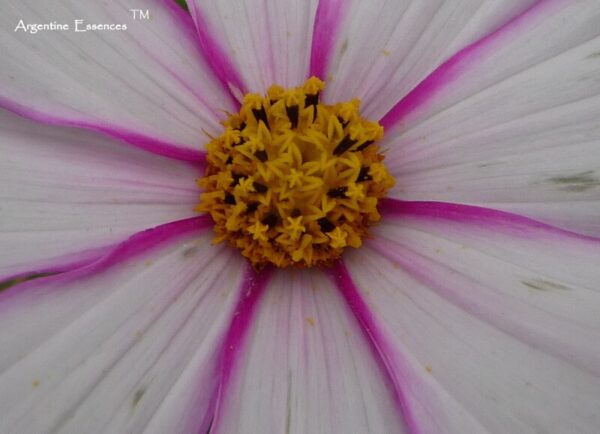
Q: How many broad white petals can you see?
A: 8